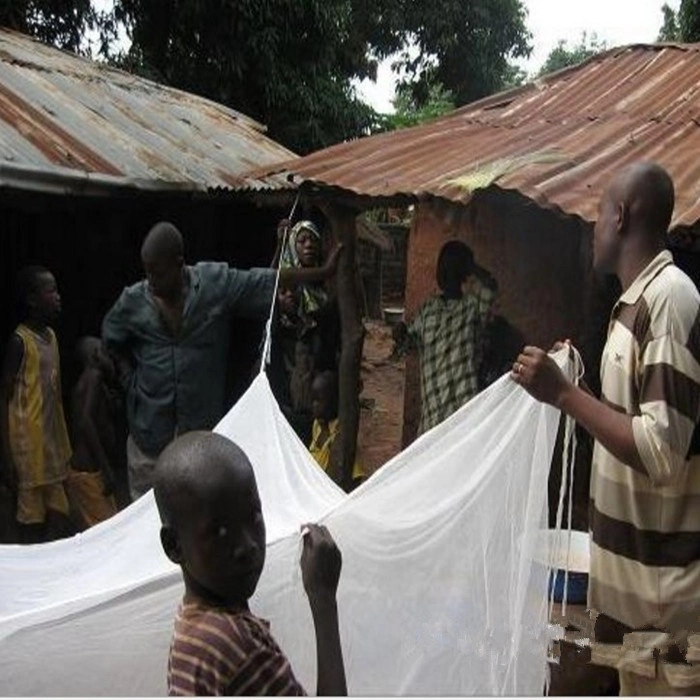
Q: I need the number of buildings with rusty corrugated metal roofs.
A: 2